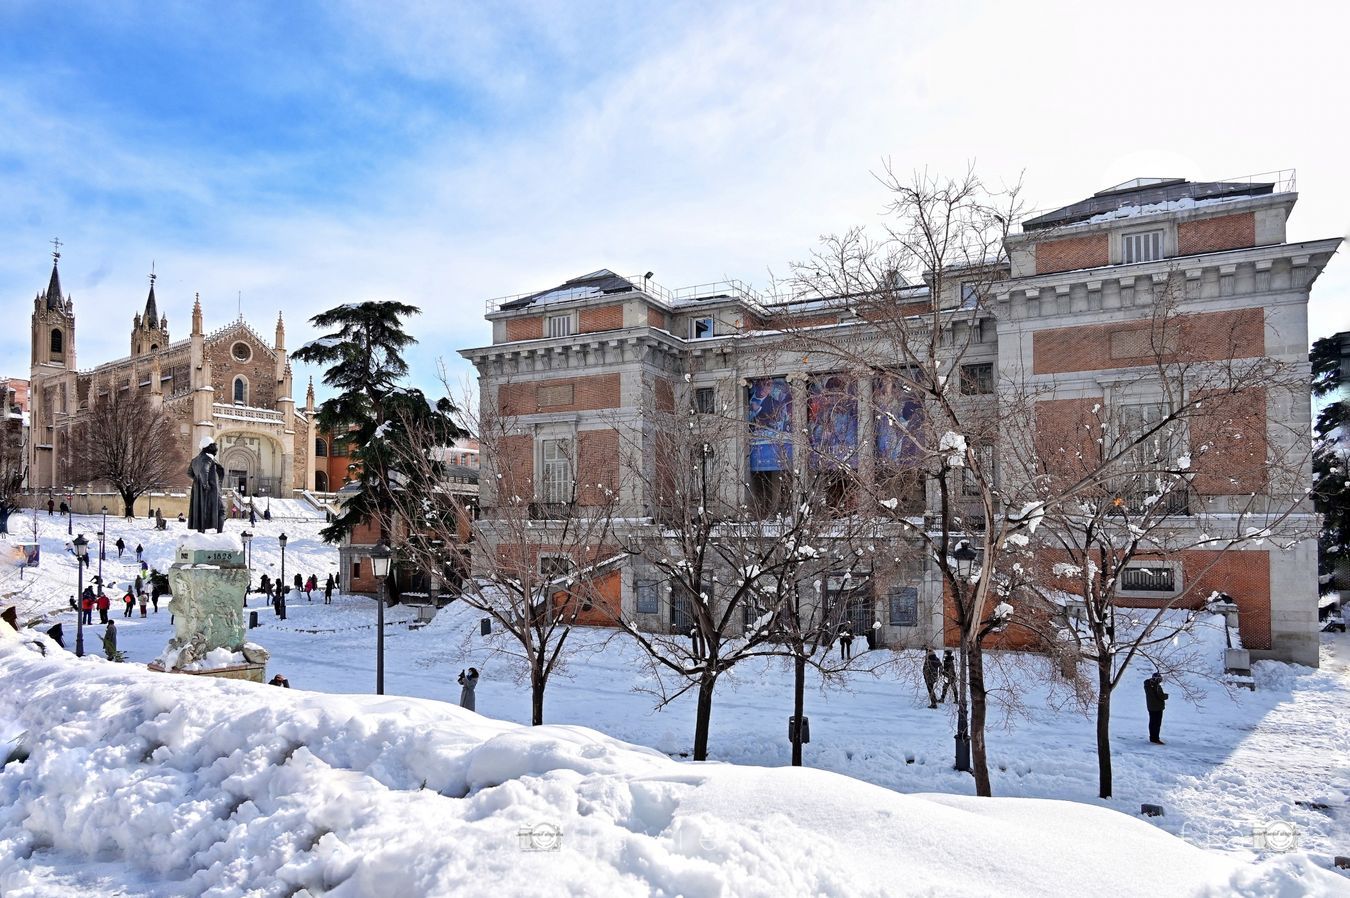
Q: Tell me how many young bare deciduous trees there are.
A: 5